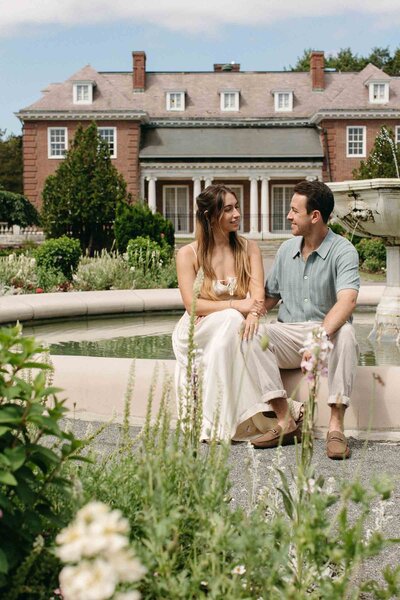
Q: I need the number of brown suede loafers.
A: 2